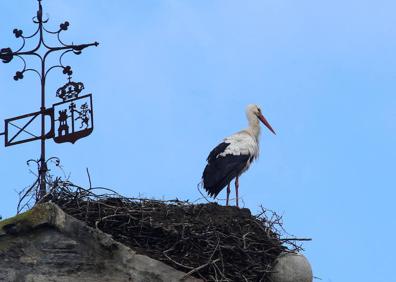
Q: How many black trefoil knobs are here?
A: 4